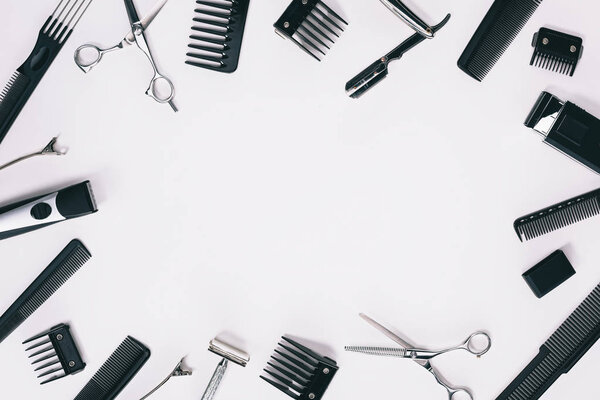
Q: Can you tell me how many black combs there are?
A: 7